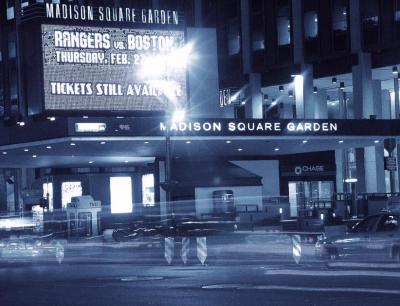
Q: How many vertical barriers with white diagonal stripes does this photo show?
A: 4